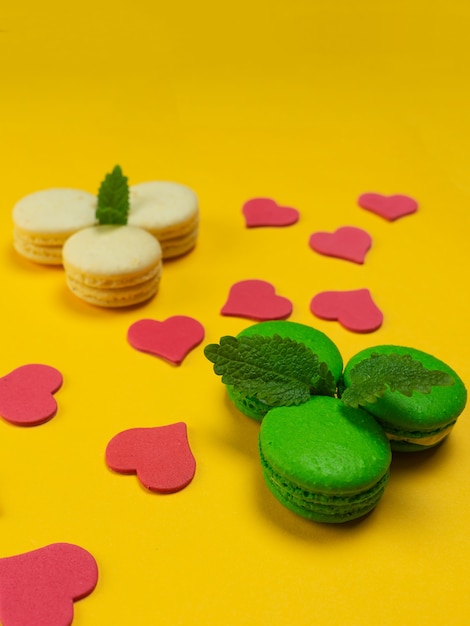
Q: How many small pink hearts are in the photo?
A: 9